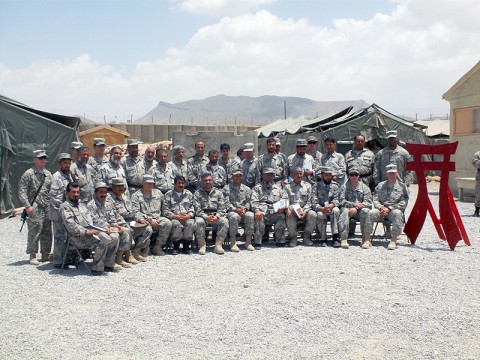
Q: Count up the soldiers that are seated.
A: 12